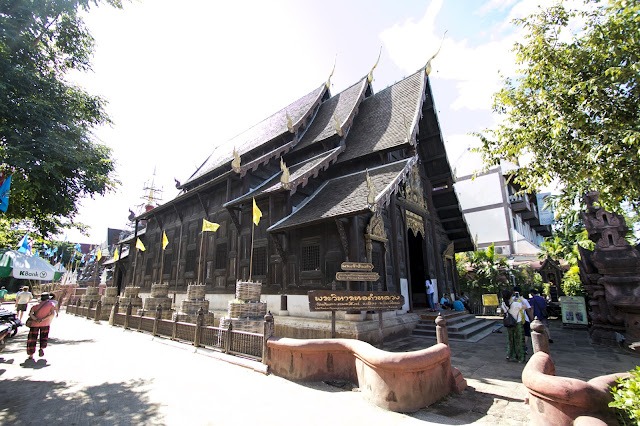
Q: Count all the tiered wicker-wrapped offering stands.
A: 6